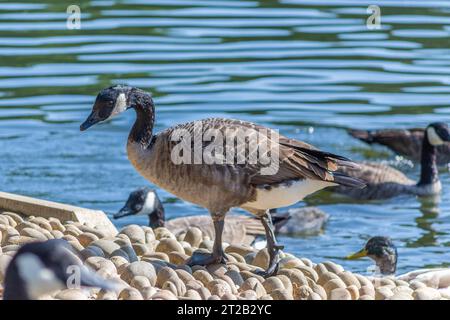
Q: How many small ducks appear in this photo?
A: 1